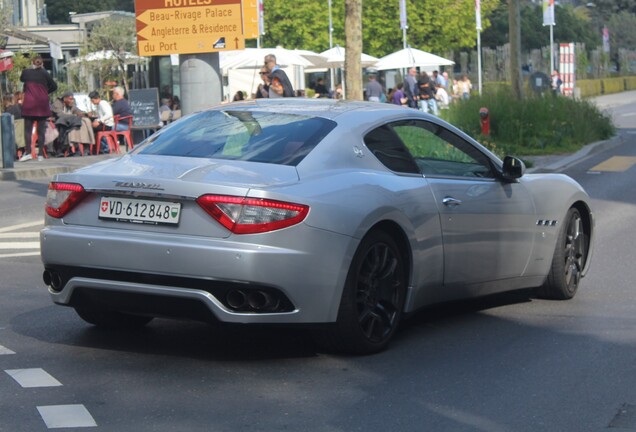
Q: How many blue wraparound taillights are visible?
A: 0